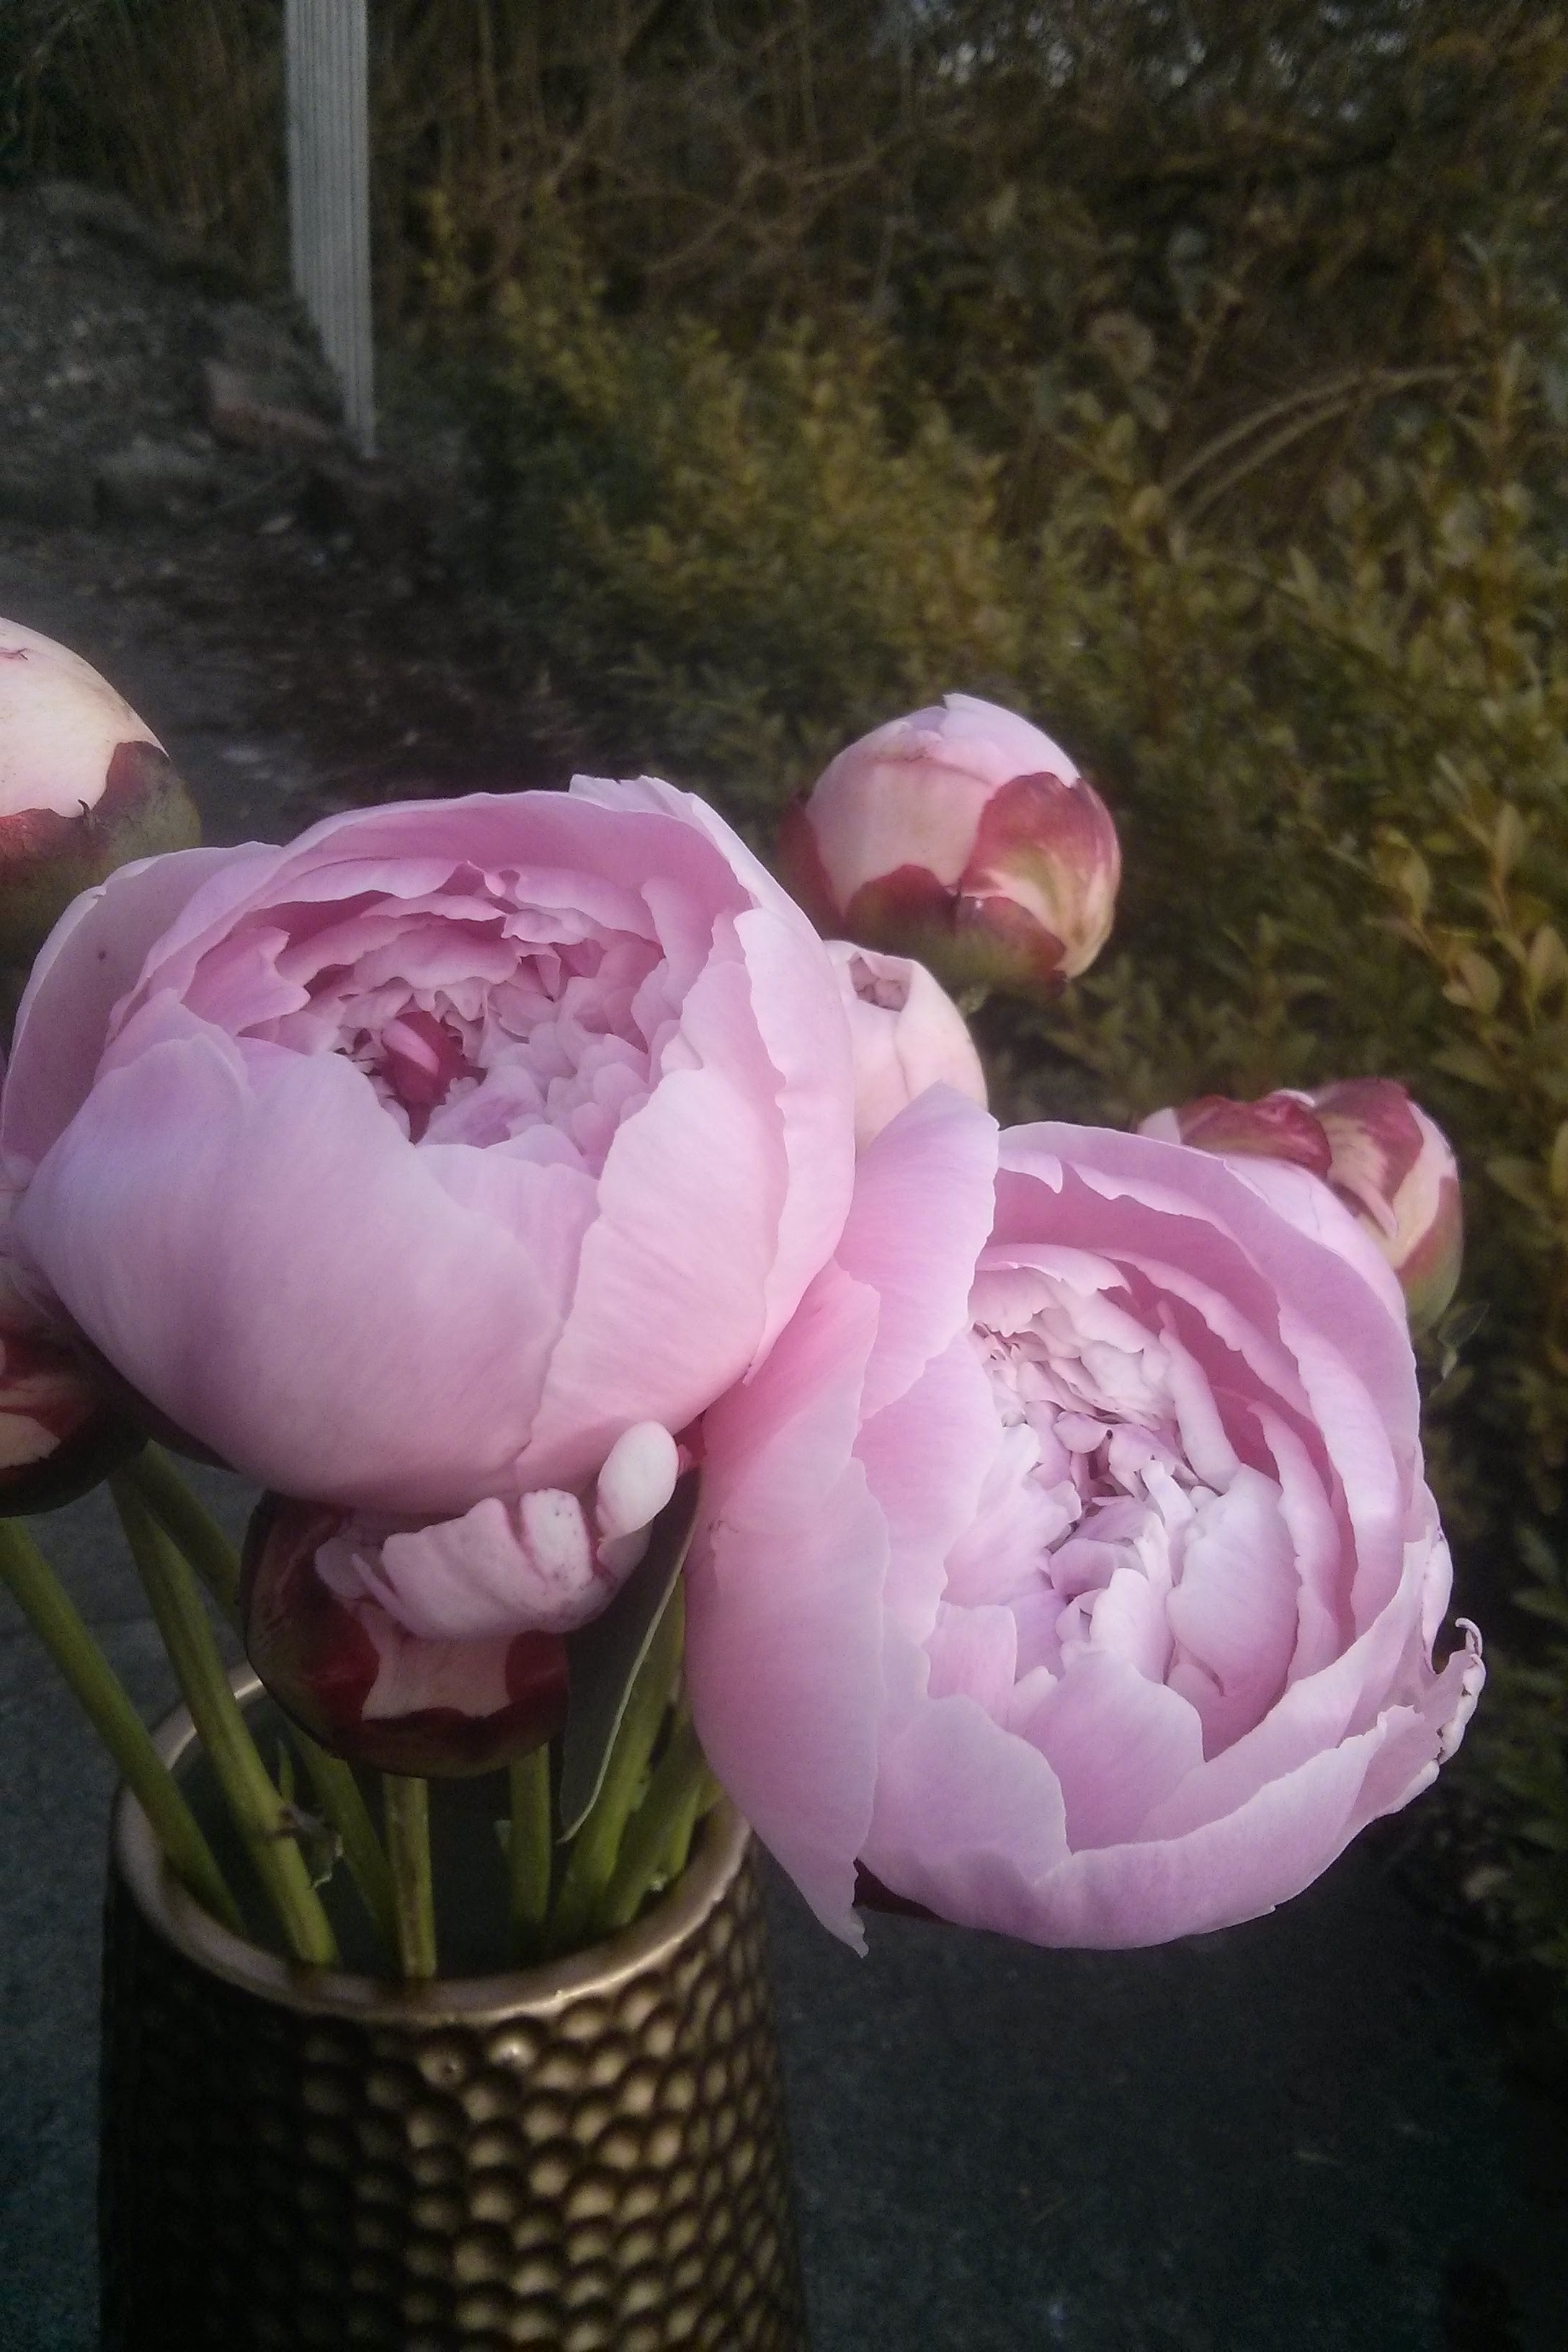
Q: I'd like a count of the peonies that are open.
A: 2